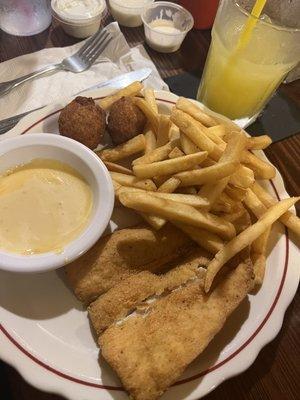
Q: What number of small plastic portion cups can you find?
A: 3